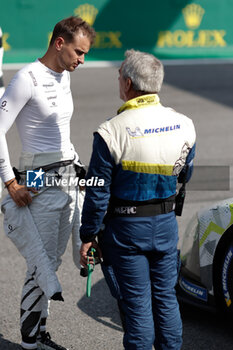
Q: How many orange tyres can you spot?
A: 0